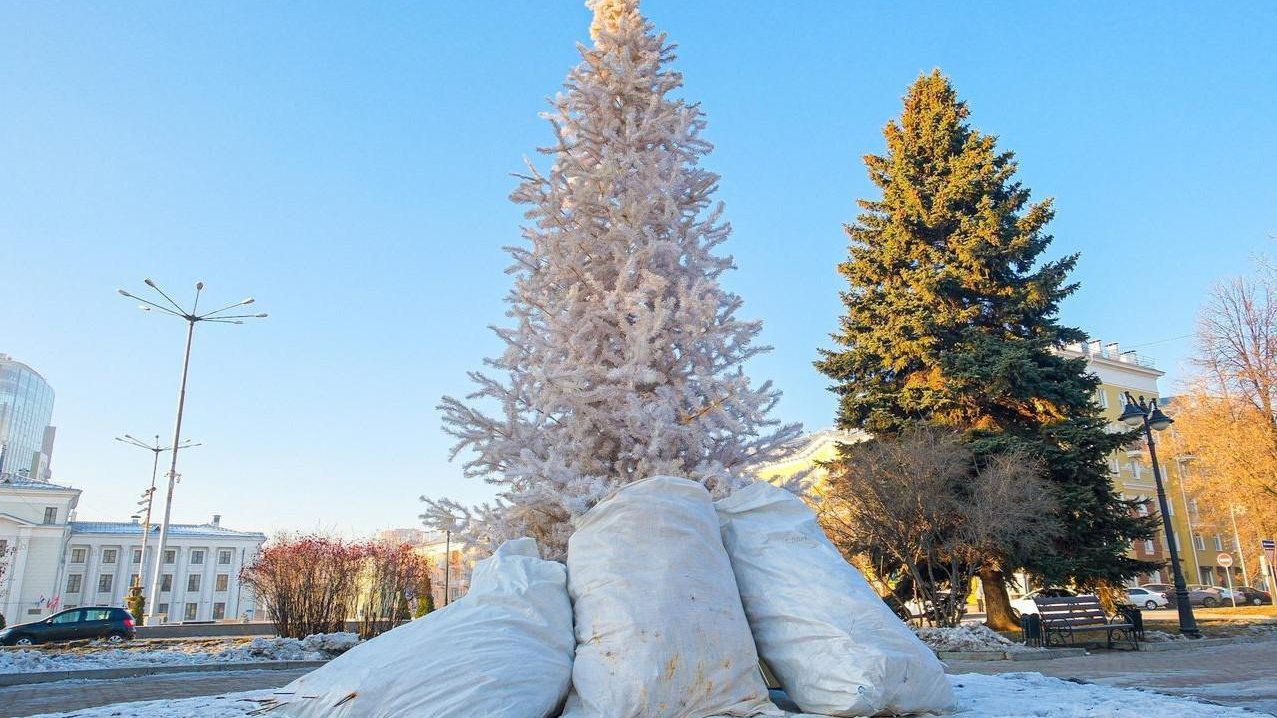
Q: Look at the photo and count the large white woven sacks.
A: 3